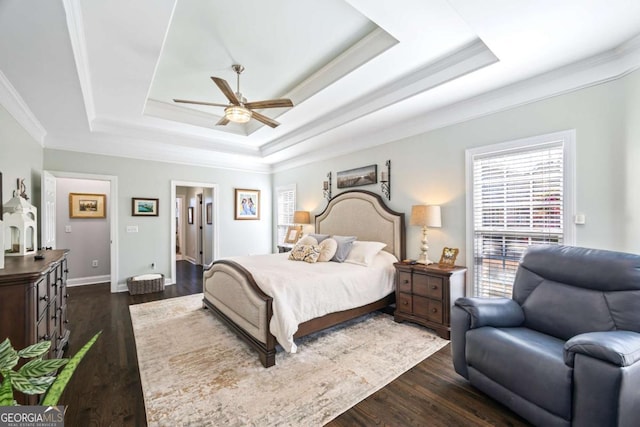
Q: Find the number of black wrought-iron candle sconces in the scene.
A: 2